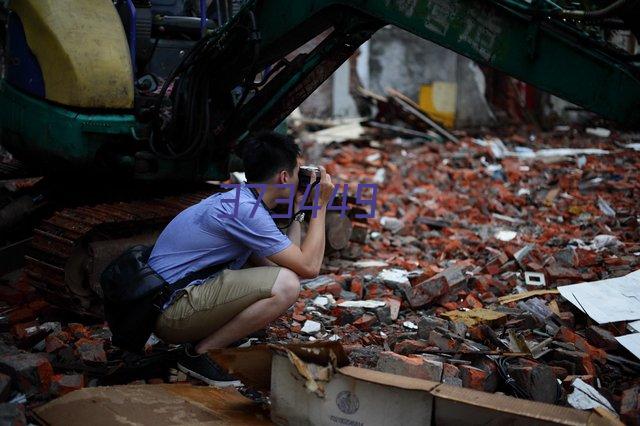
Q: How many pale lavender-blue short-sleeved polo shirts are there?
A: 1